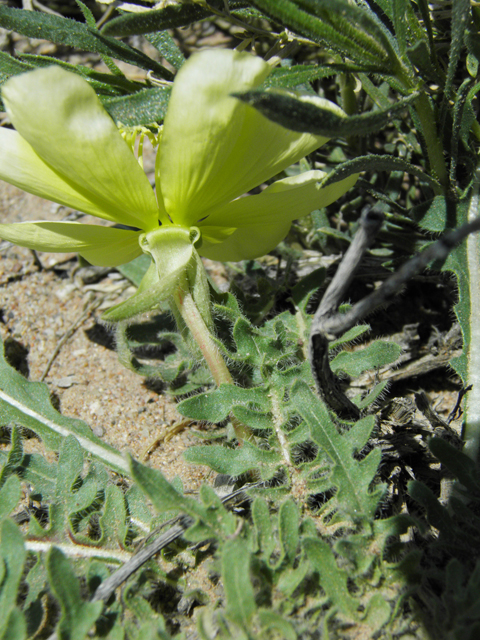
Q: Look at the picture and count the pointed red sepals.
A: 0